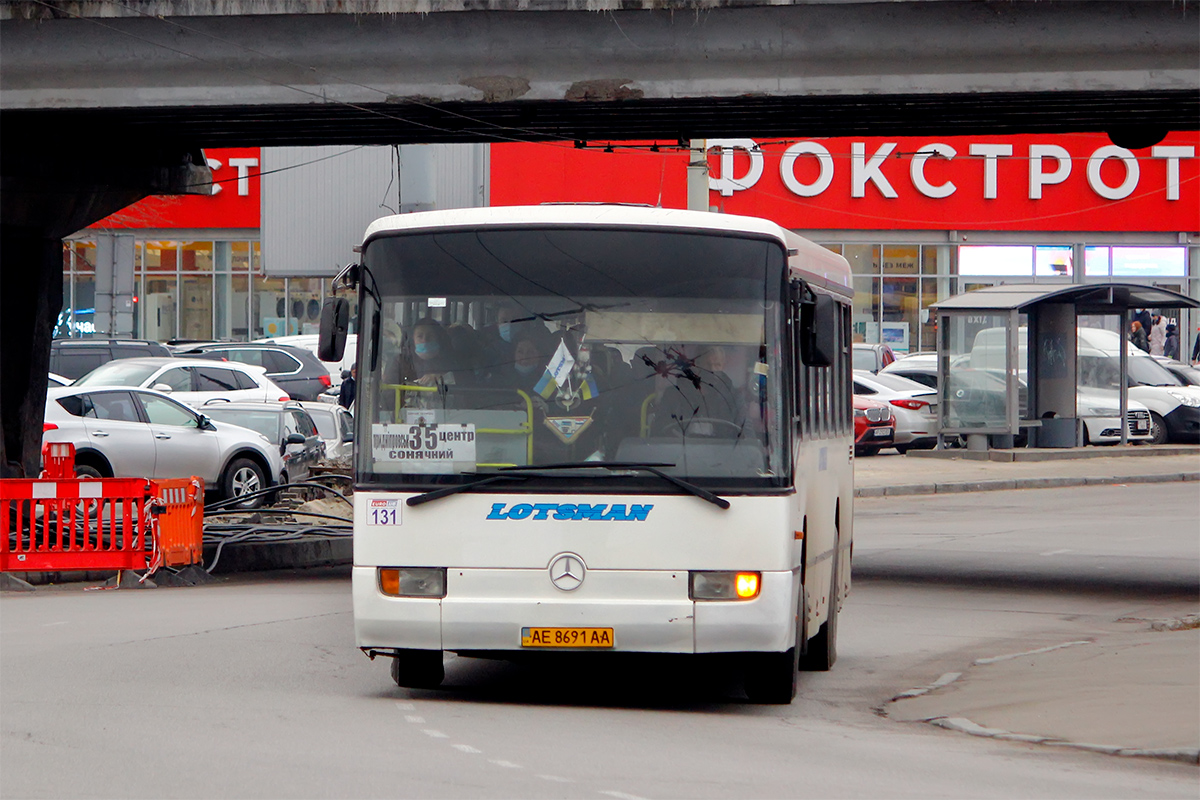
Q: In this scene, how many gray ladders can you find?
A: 0